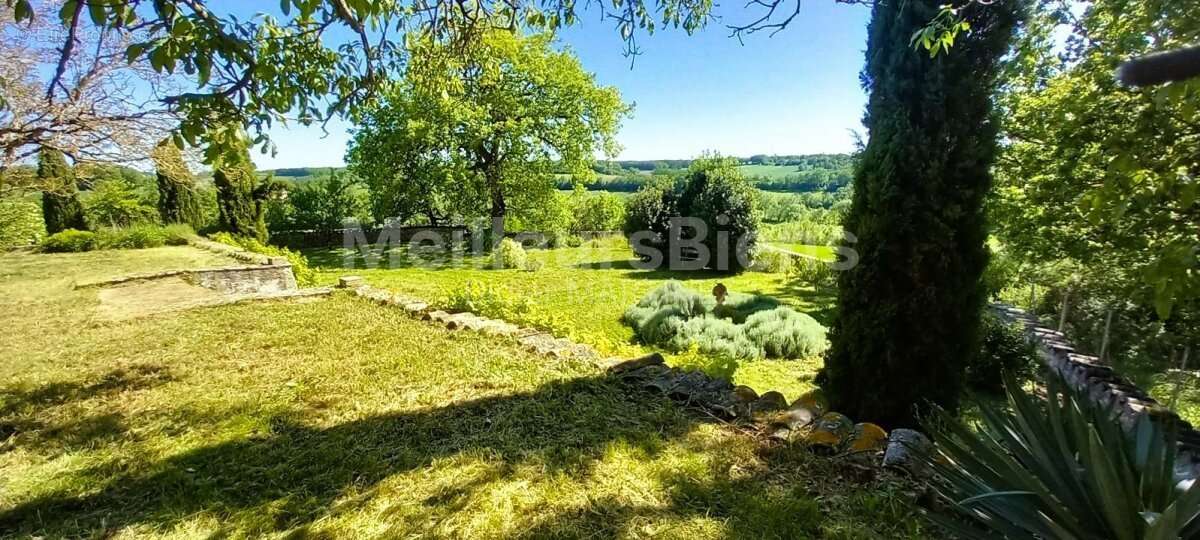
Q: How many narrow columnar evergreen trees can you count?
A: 4